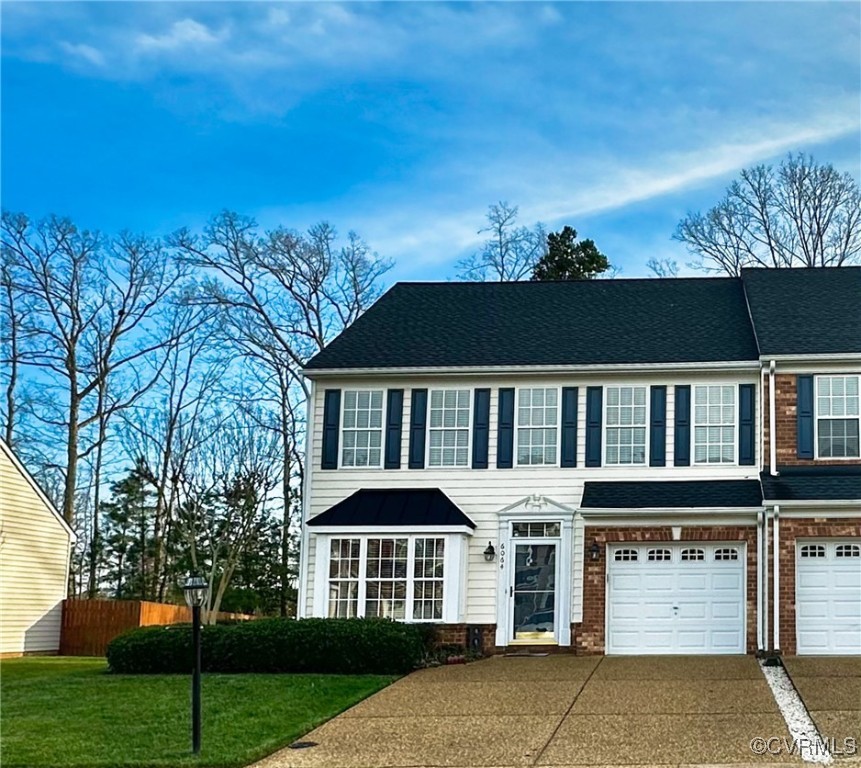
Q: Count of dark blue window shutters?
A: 11